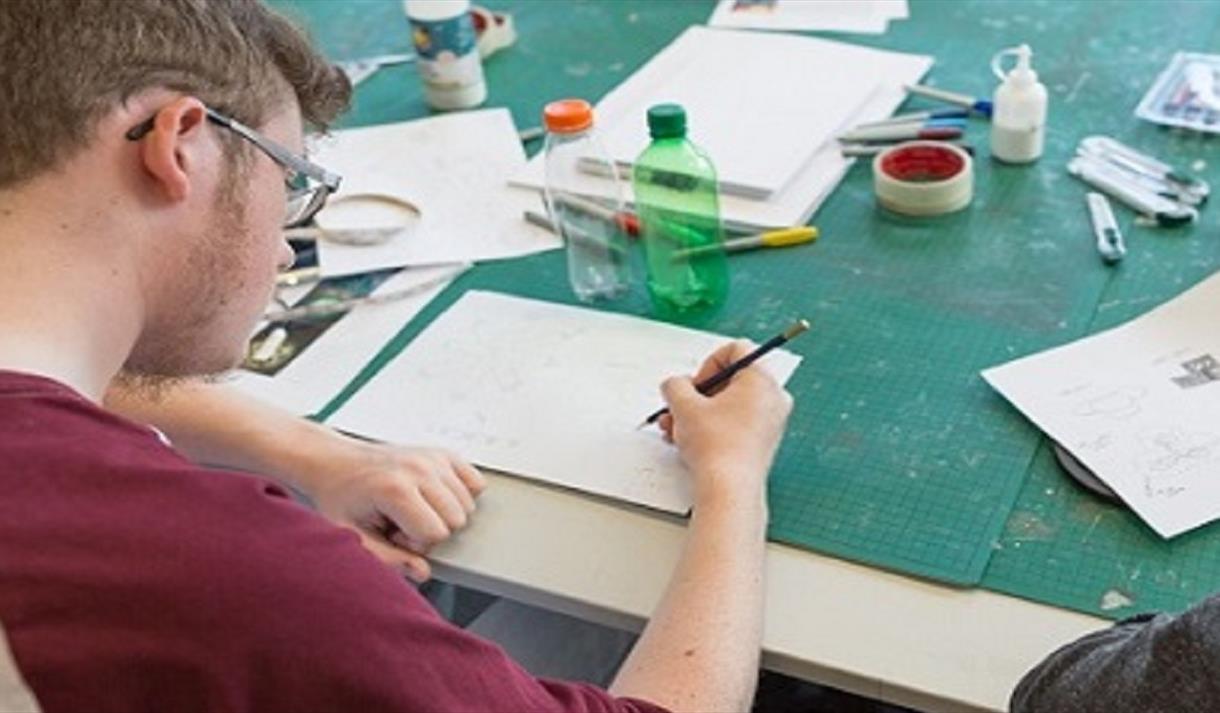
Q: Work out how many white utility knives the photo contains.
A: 4